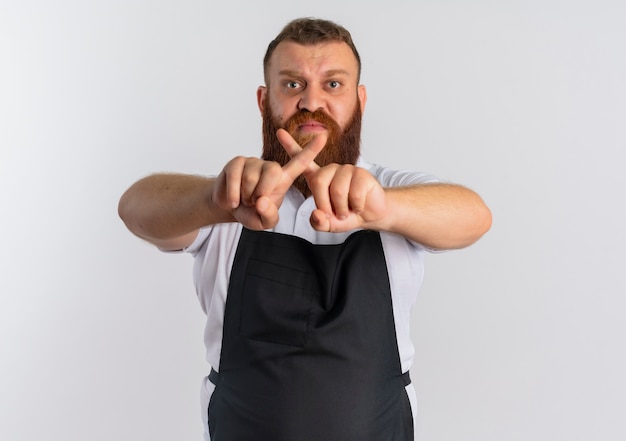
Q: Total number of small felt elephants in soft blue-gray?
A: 0